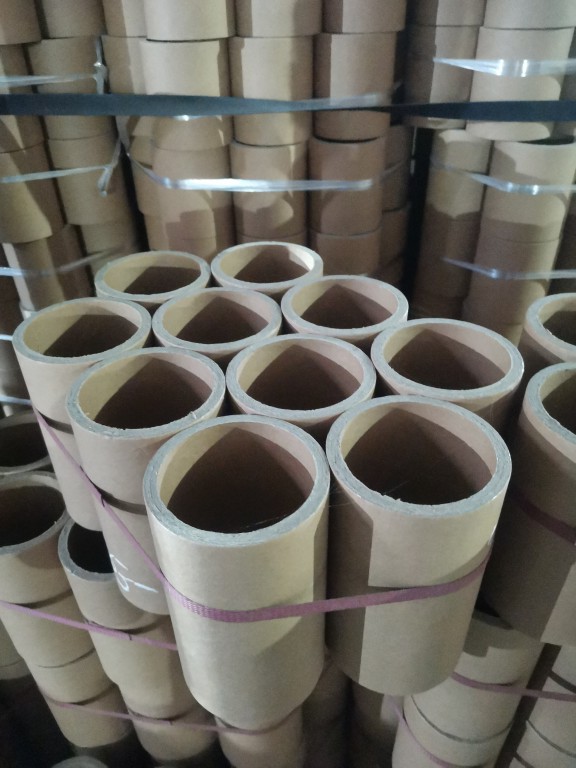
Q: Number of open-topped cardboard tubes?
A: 15